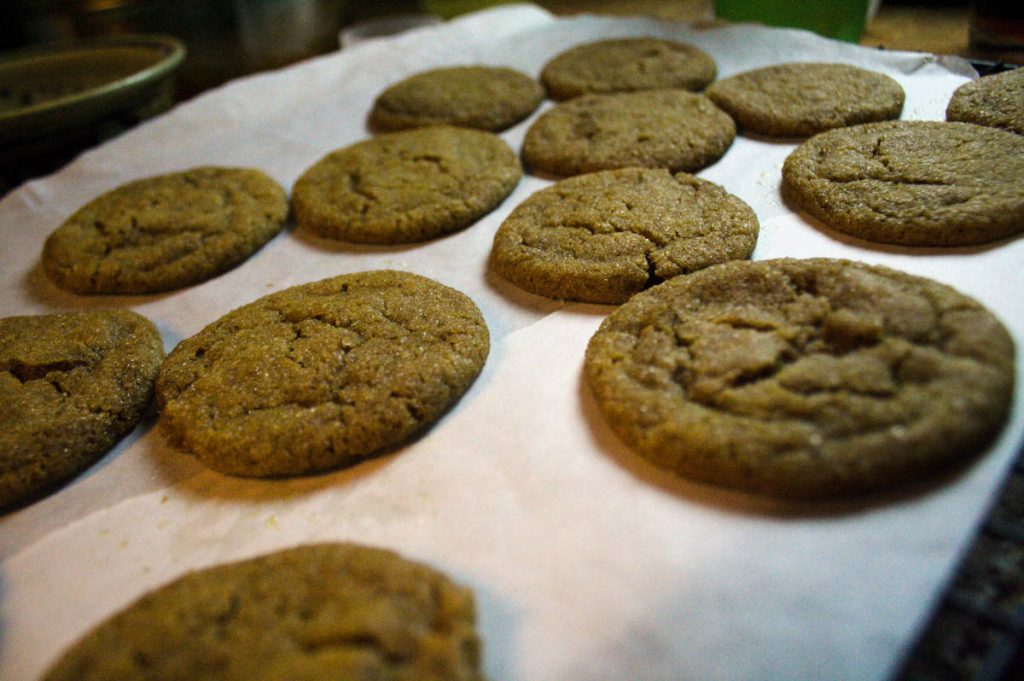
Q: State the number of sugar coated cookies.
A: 13